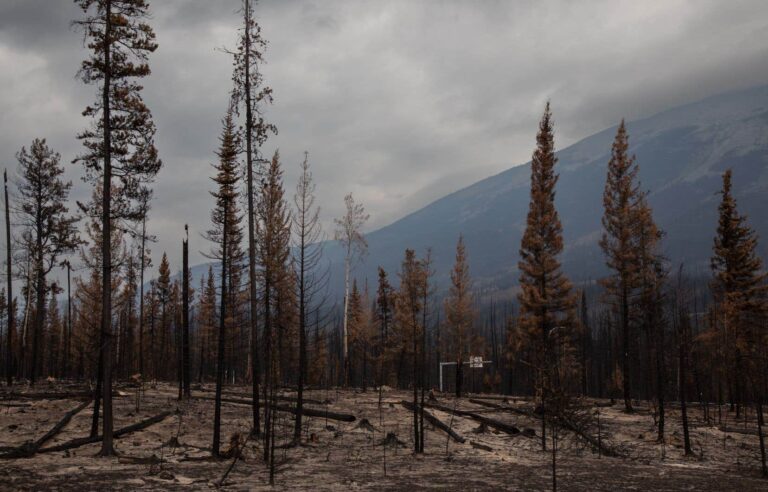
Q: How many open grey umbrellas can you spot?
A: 0